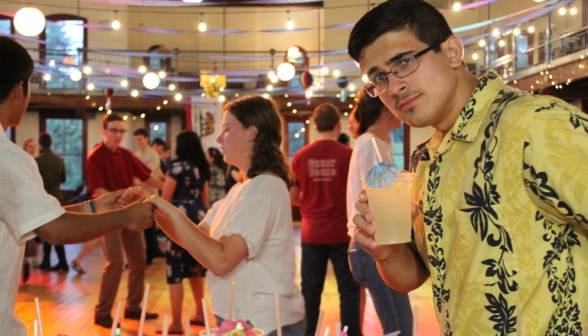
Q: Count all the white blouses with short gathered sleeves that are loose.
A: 1